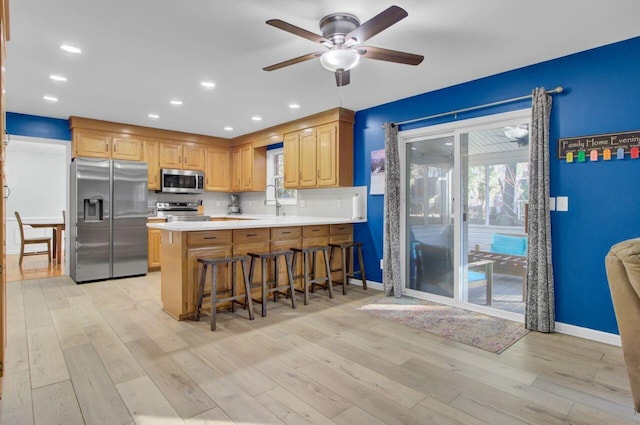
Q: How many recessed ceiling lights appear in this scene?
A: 9